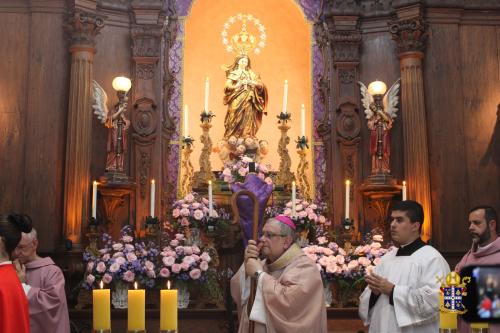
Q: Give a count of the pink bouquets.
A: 7